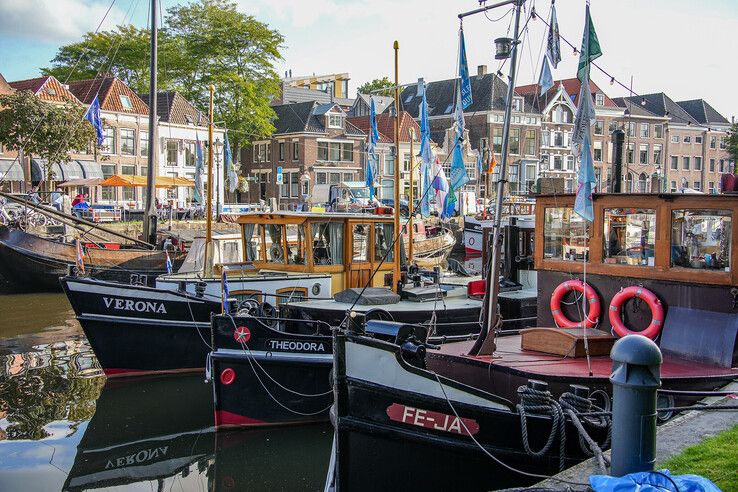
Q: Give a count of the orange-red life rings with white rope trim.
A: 2